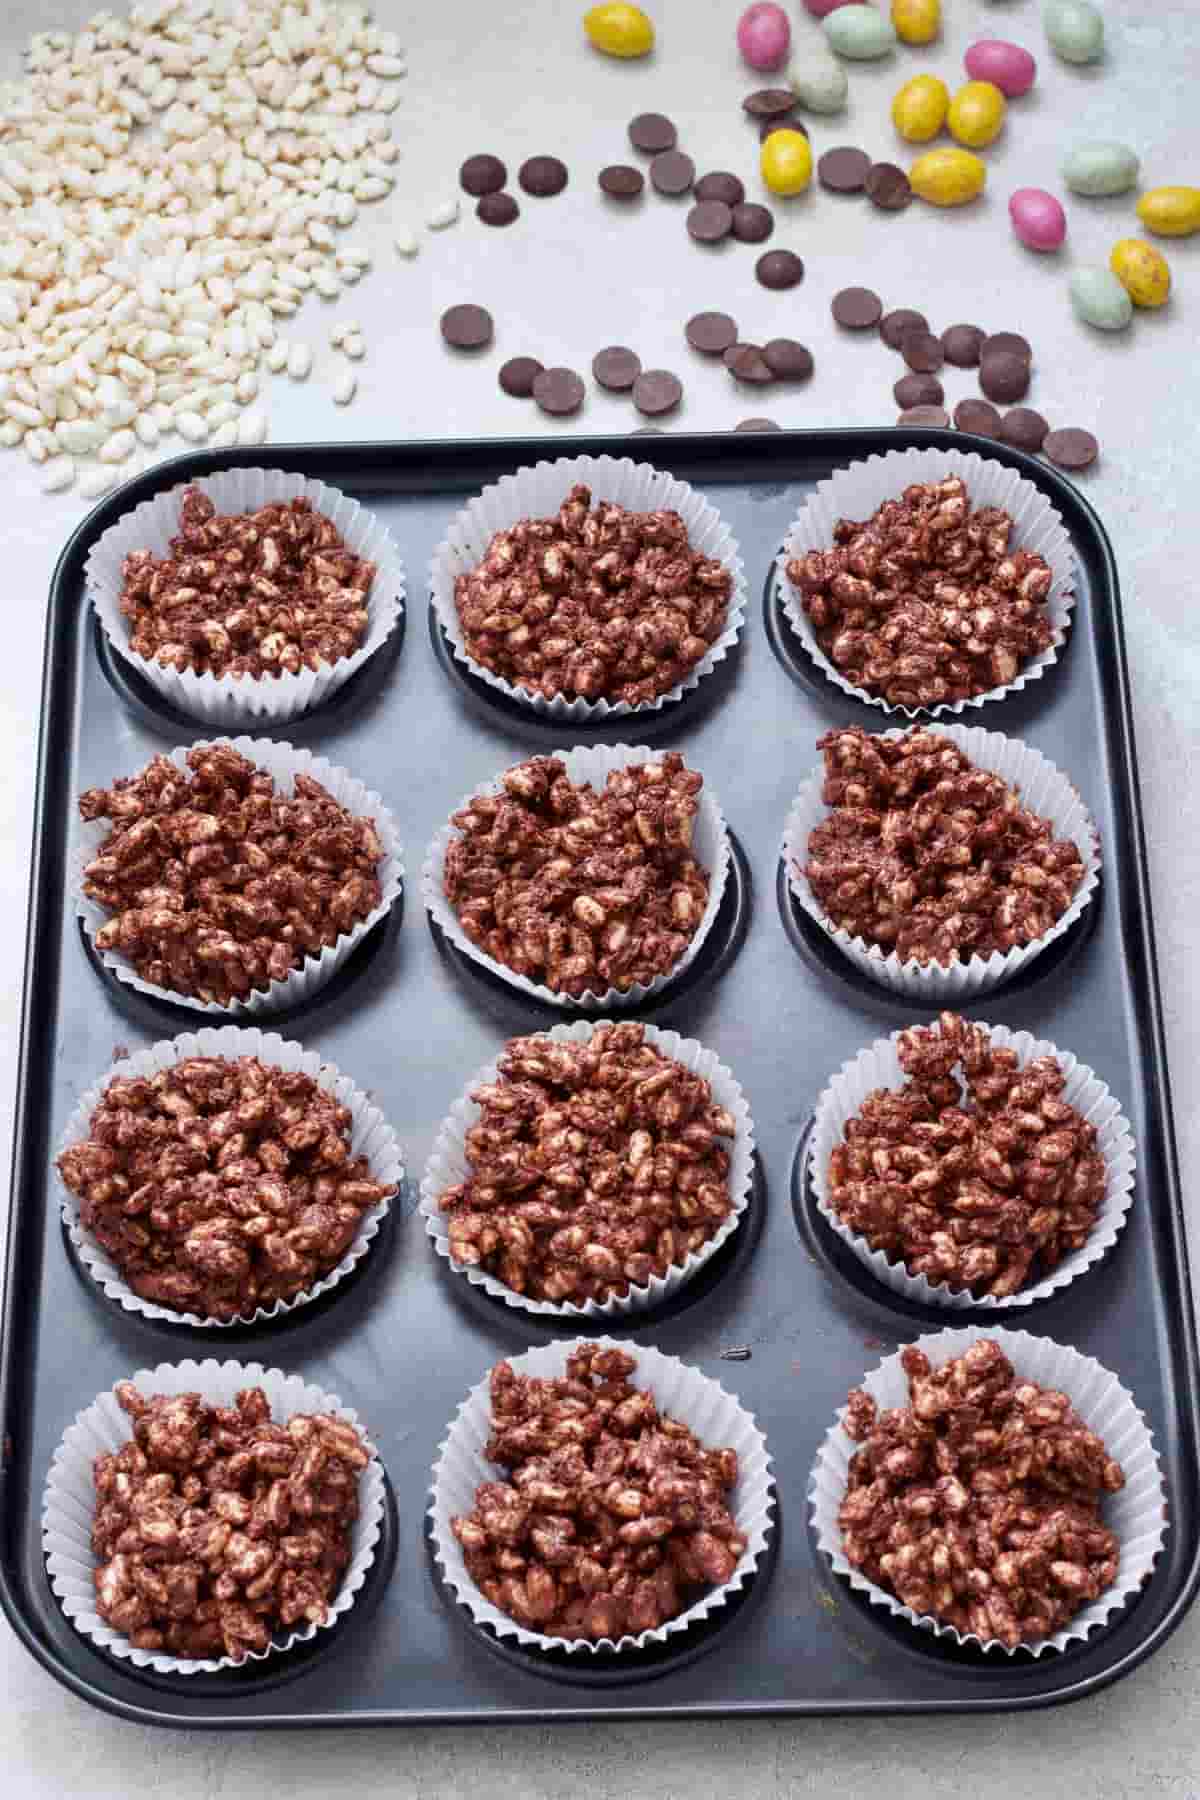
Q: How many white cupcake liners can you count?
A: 12